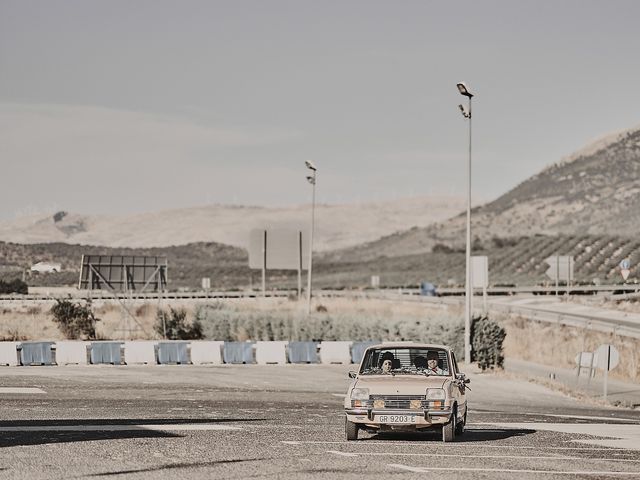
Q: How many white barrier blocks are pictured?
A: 6